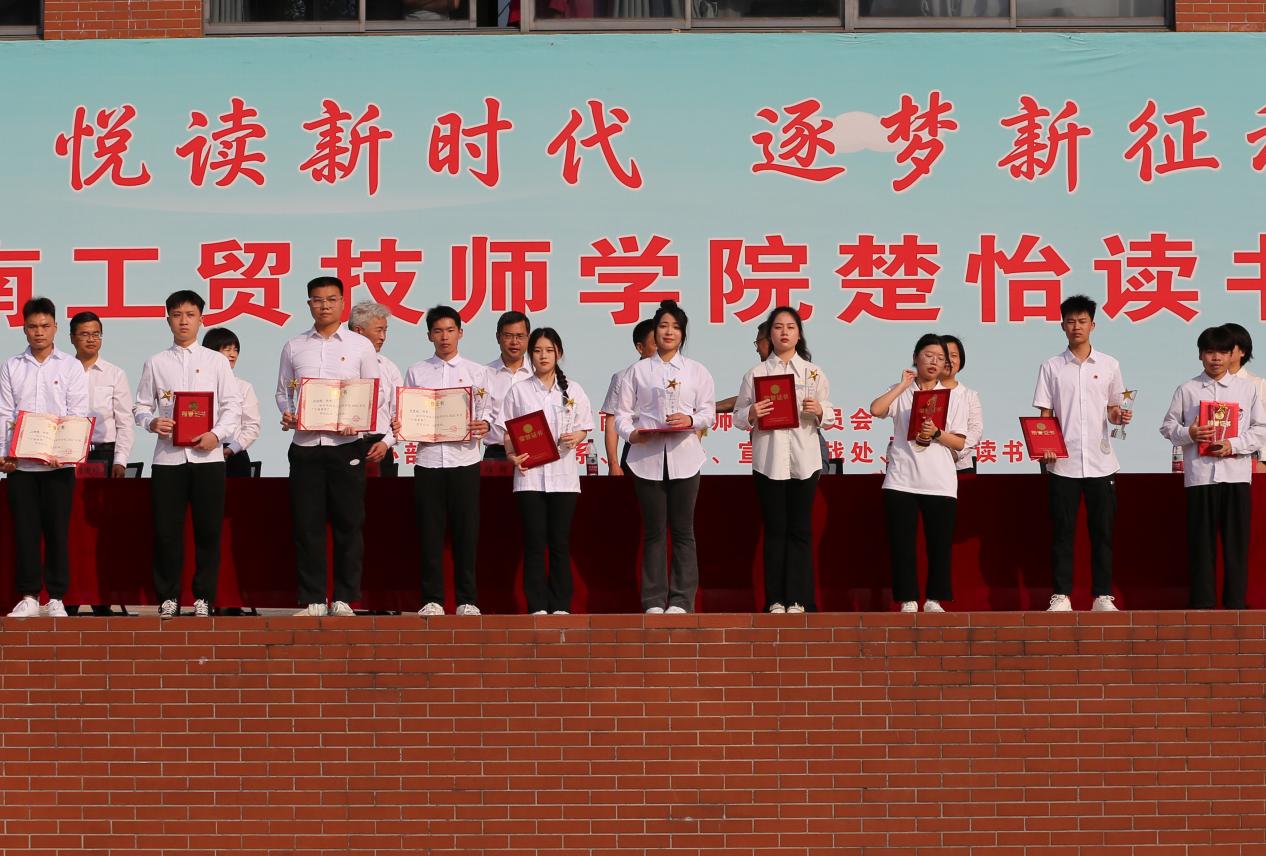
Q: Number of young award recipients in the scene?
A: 10